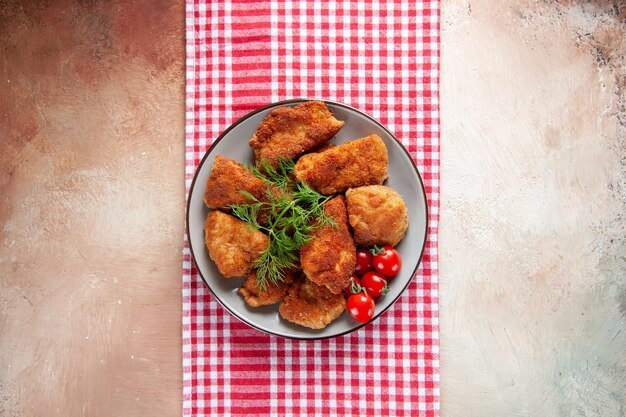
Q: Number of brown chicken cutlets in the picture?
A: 8